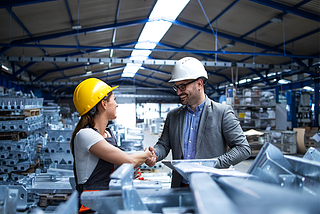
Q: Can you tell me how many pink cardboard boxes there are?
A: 0